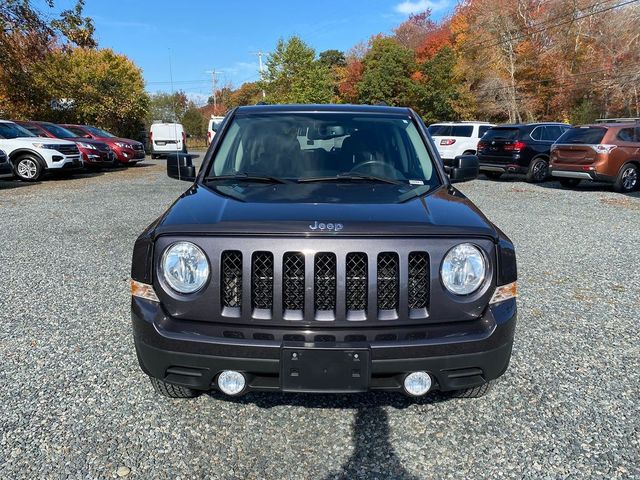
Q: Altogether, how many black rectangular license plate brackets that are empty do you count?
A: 1